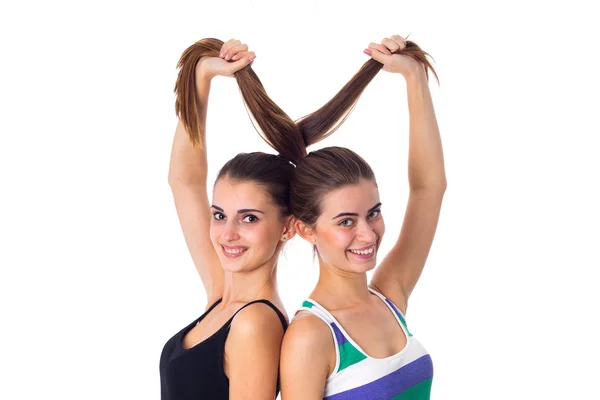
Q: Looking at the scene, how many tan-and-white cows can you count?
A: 0